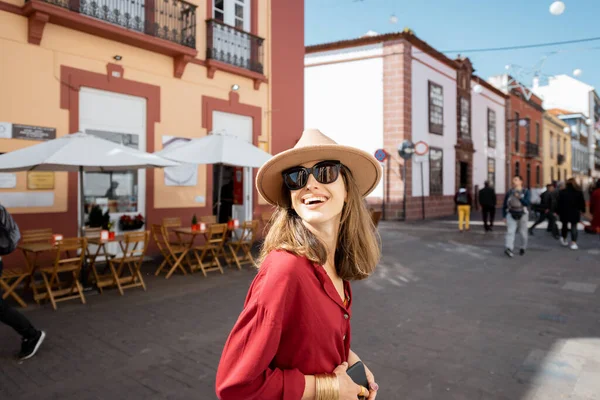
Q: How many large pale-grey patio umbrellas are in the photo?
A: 2